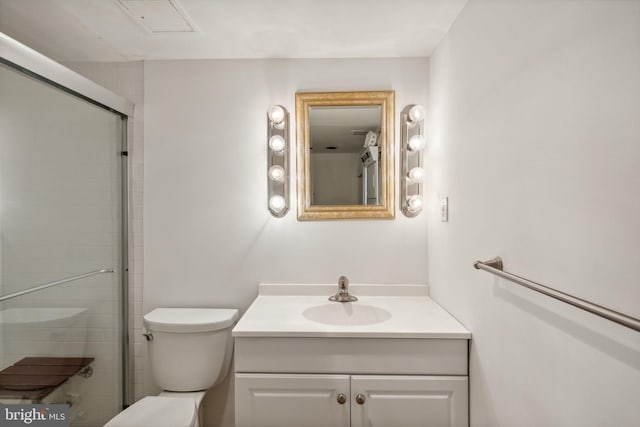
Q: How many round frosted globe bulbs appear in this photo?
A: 8